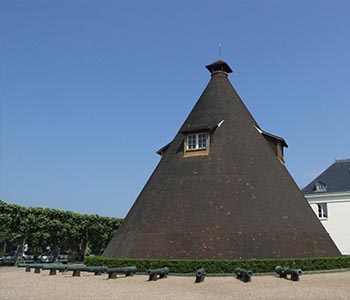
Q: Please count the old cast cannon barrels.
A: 9